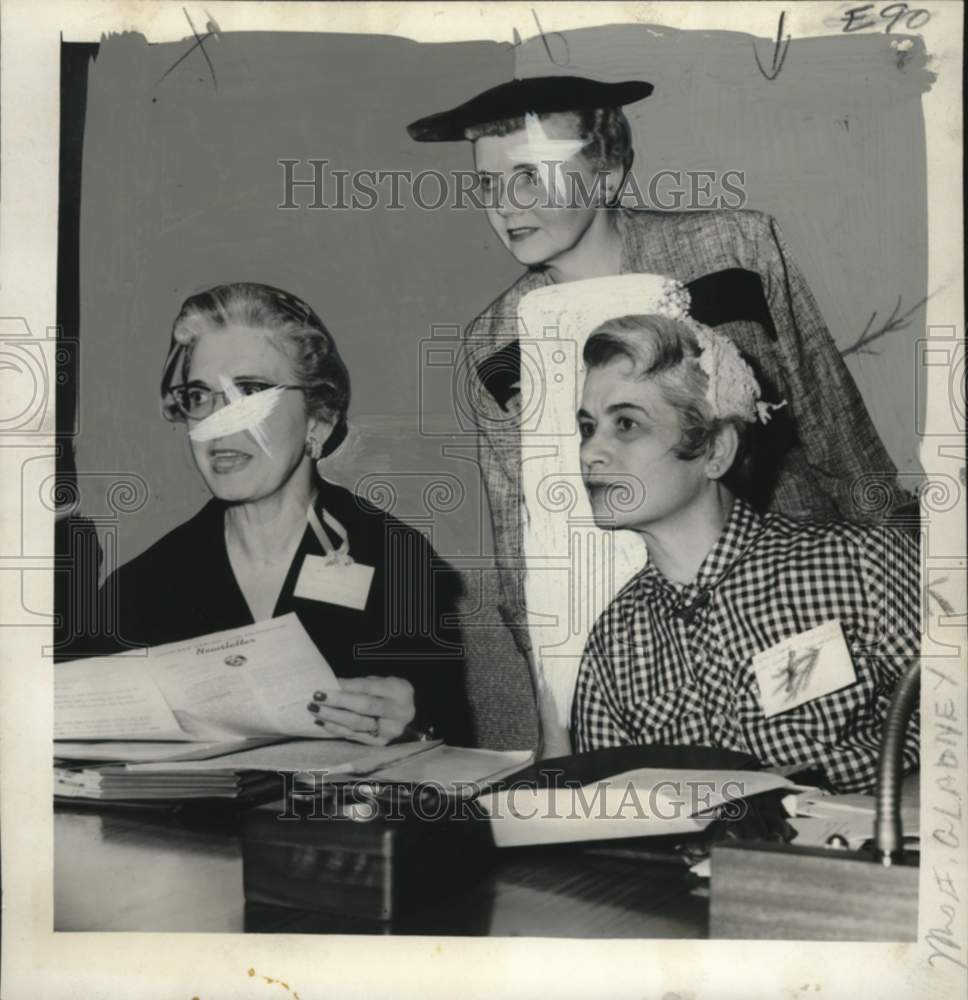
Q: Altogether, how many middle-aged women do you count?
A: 3